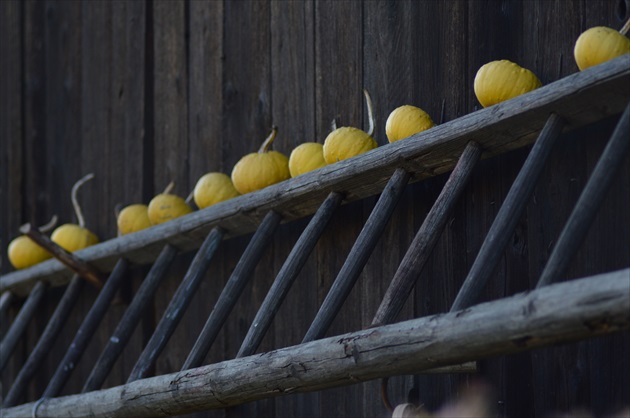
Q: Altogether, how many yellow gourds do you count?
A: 11